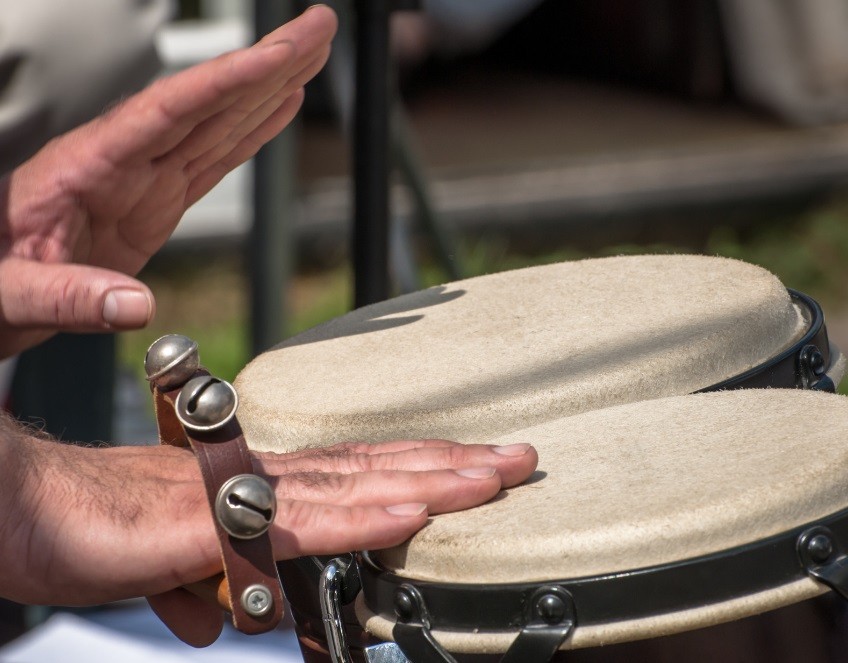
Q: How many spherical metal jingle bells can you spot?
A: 3